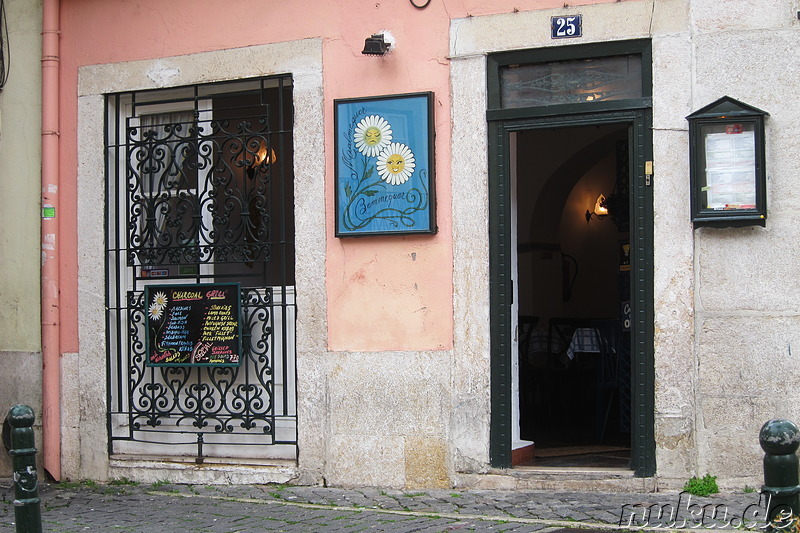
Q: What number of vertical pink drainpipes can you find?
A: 1